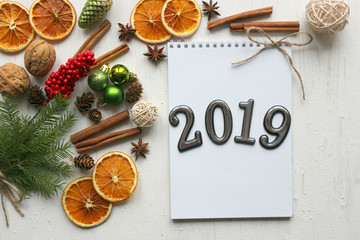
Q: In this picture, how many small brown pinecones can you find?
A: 5